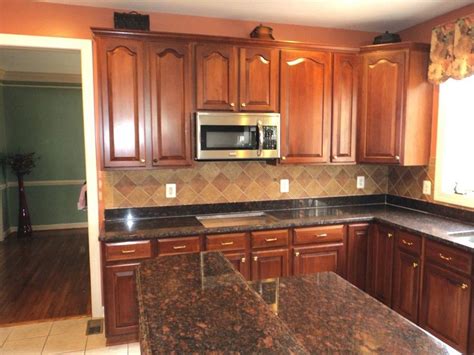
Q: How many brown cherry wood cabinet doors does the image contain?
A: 15